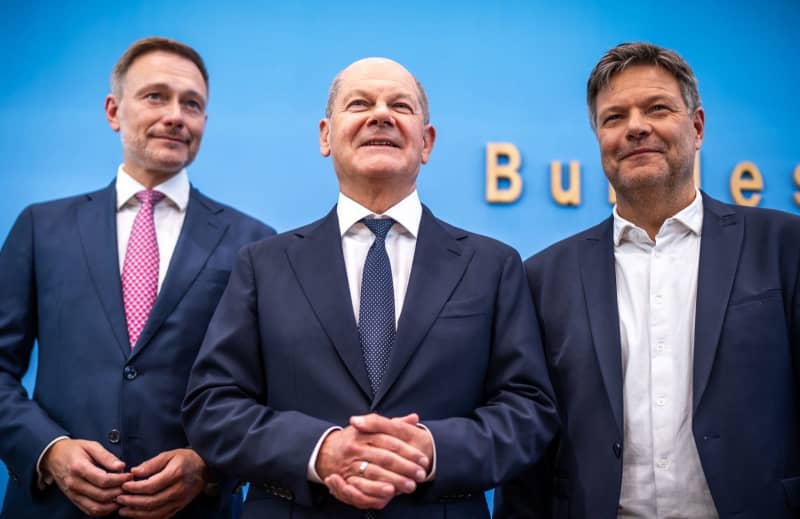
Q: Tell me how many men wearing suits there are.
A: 3